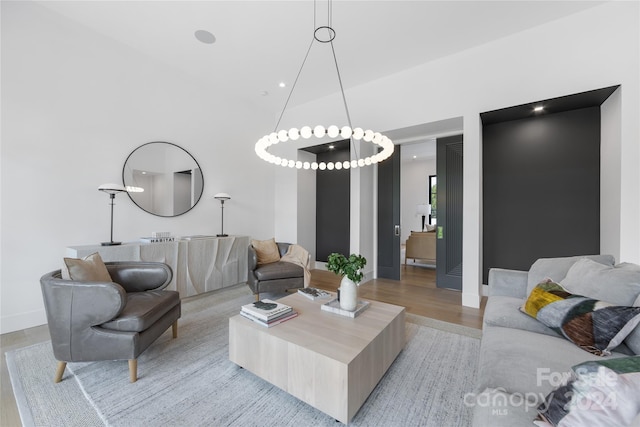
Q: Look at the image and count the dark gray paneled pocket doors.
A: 2